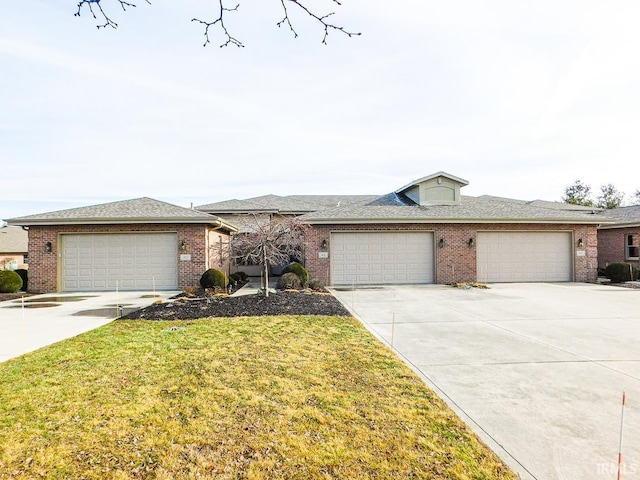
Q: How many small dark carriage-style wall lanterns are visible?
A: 6